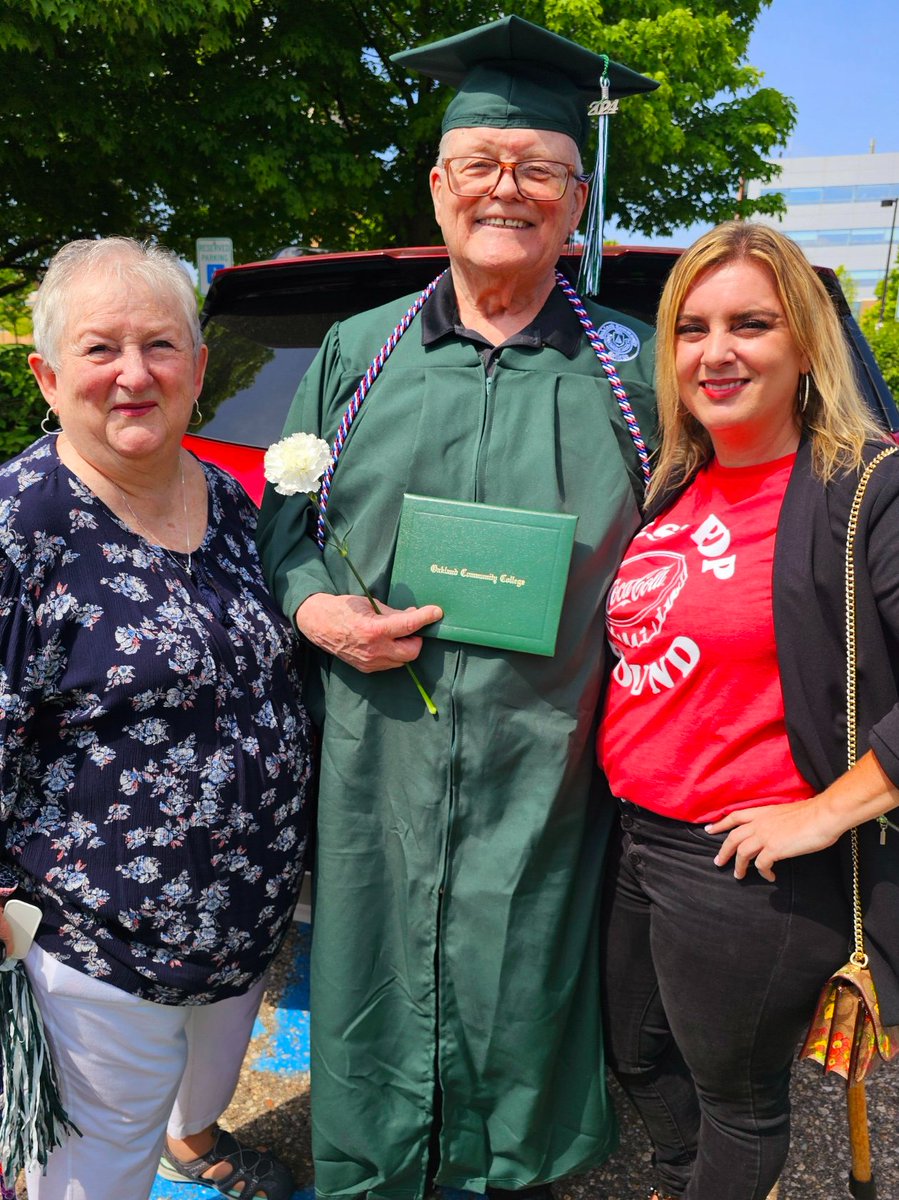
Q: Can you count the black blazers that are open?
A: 1